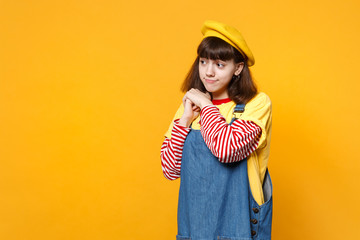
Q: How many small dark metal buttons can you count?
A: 3